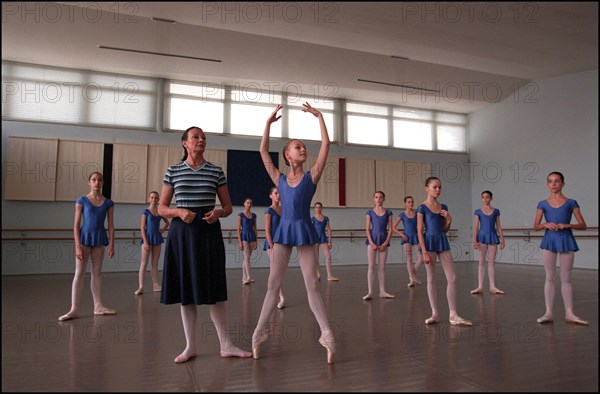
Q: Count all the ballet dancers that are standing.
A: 11